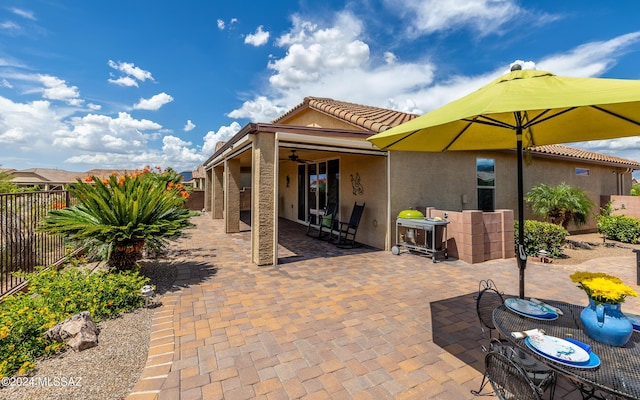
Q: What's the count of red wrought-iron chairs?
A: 0